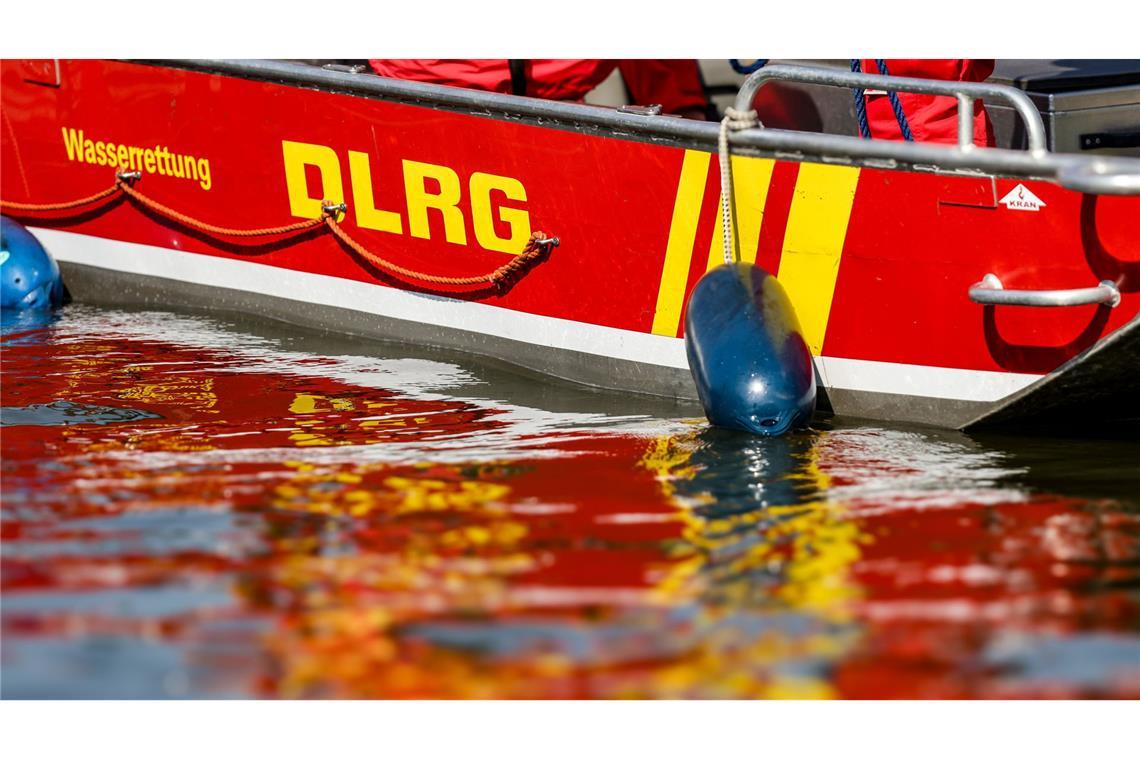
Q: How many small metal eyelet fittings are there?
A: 3